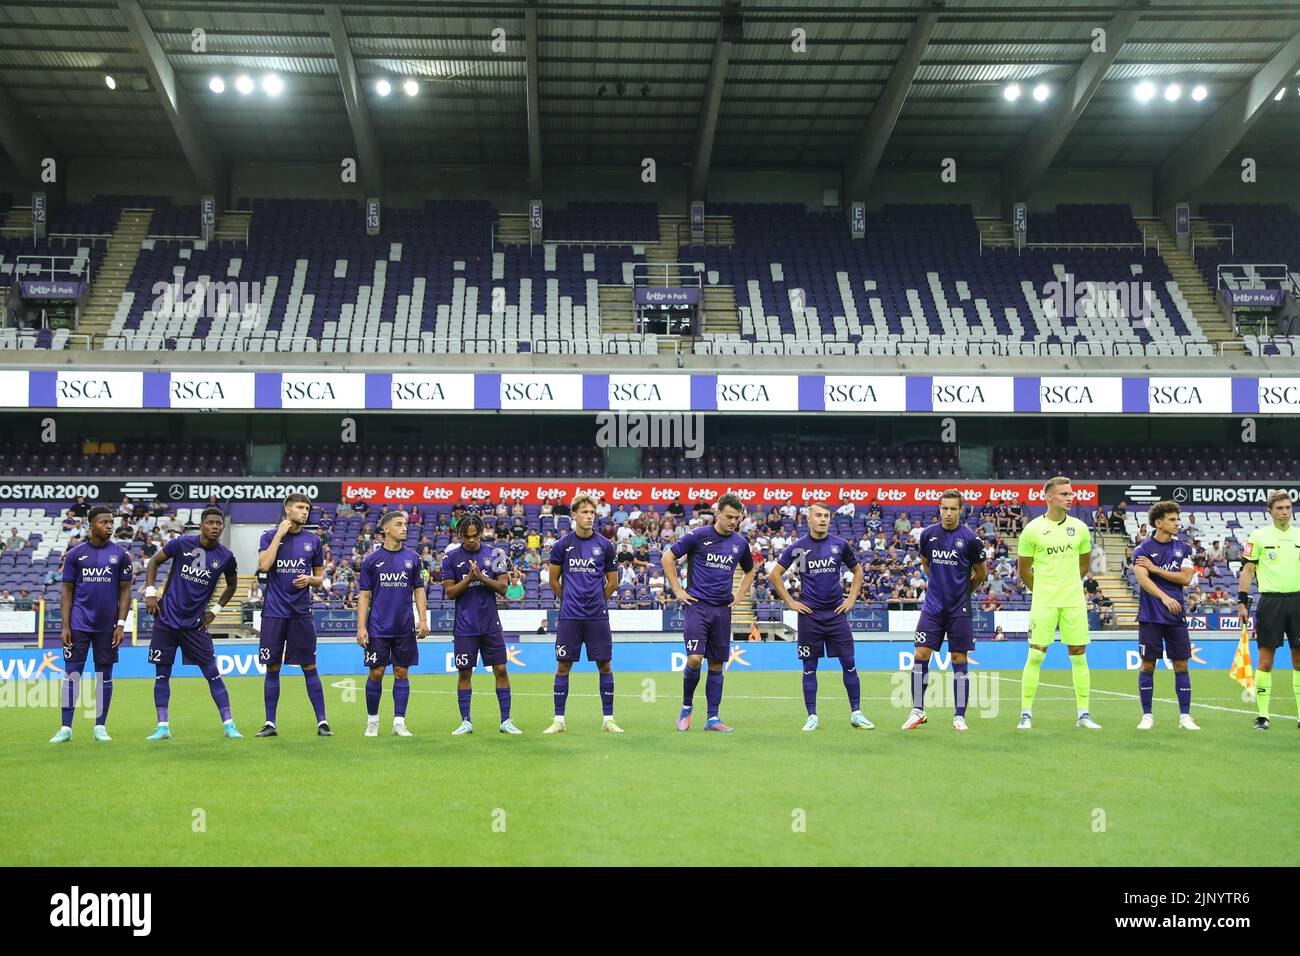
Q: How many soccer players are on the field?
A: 11